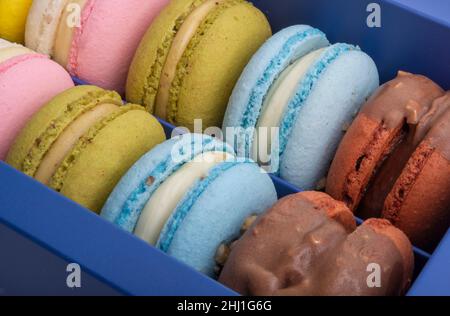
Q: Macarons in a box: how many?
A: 9